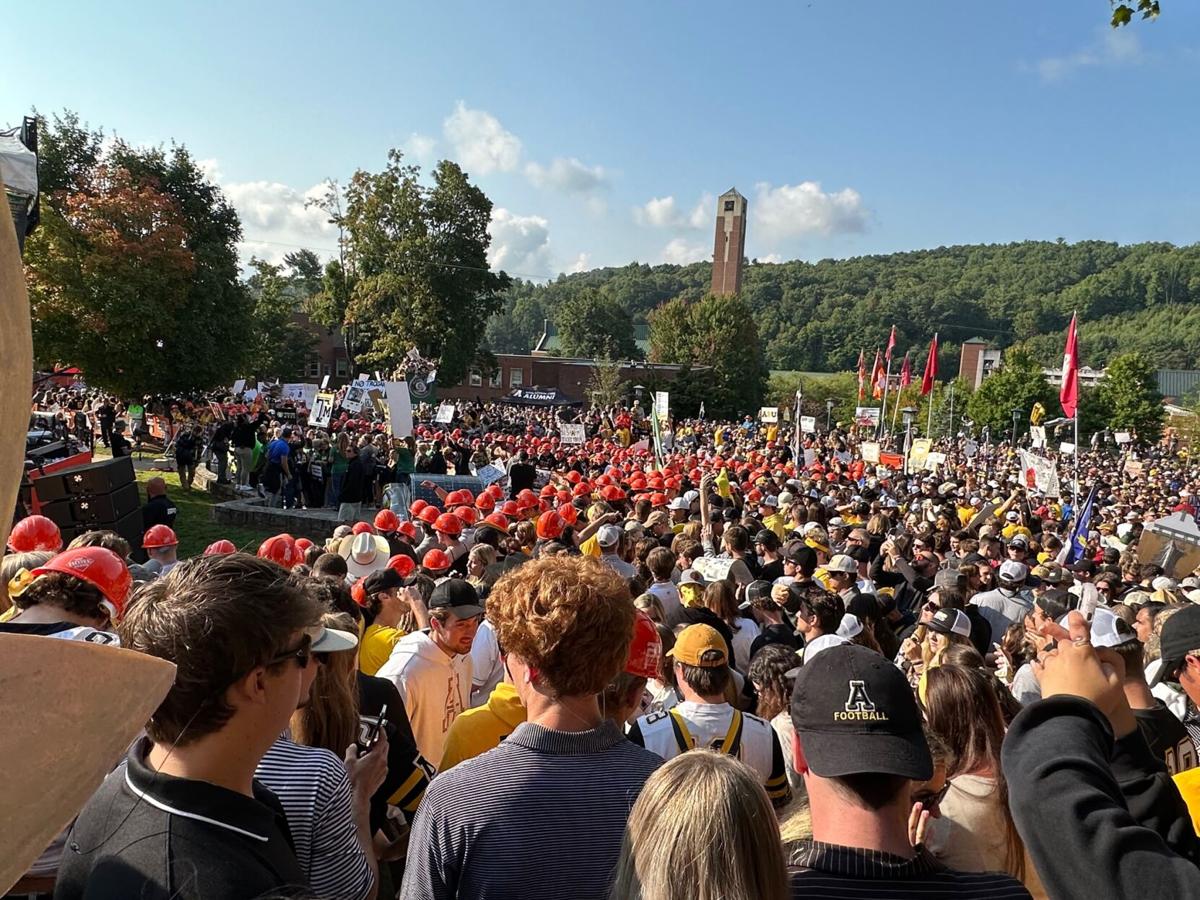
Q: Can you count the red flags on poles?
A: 6